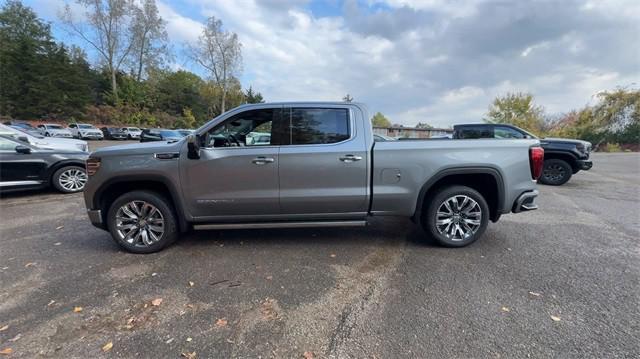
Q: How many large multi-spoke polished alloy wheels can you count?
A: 2